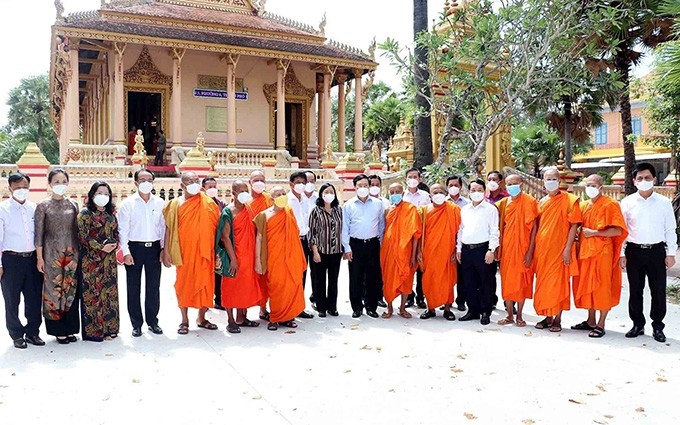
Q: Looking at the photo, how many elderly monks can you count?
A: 9